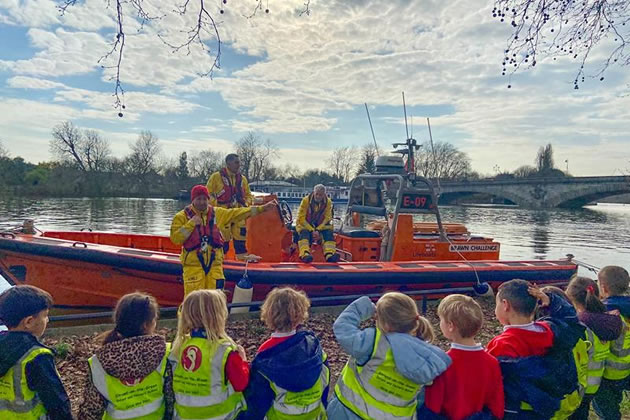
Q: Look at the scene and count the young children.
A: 10